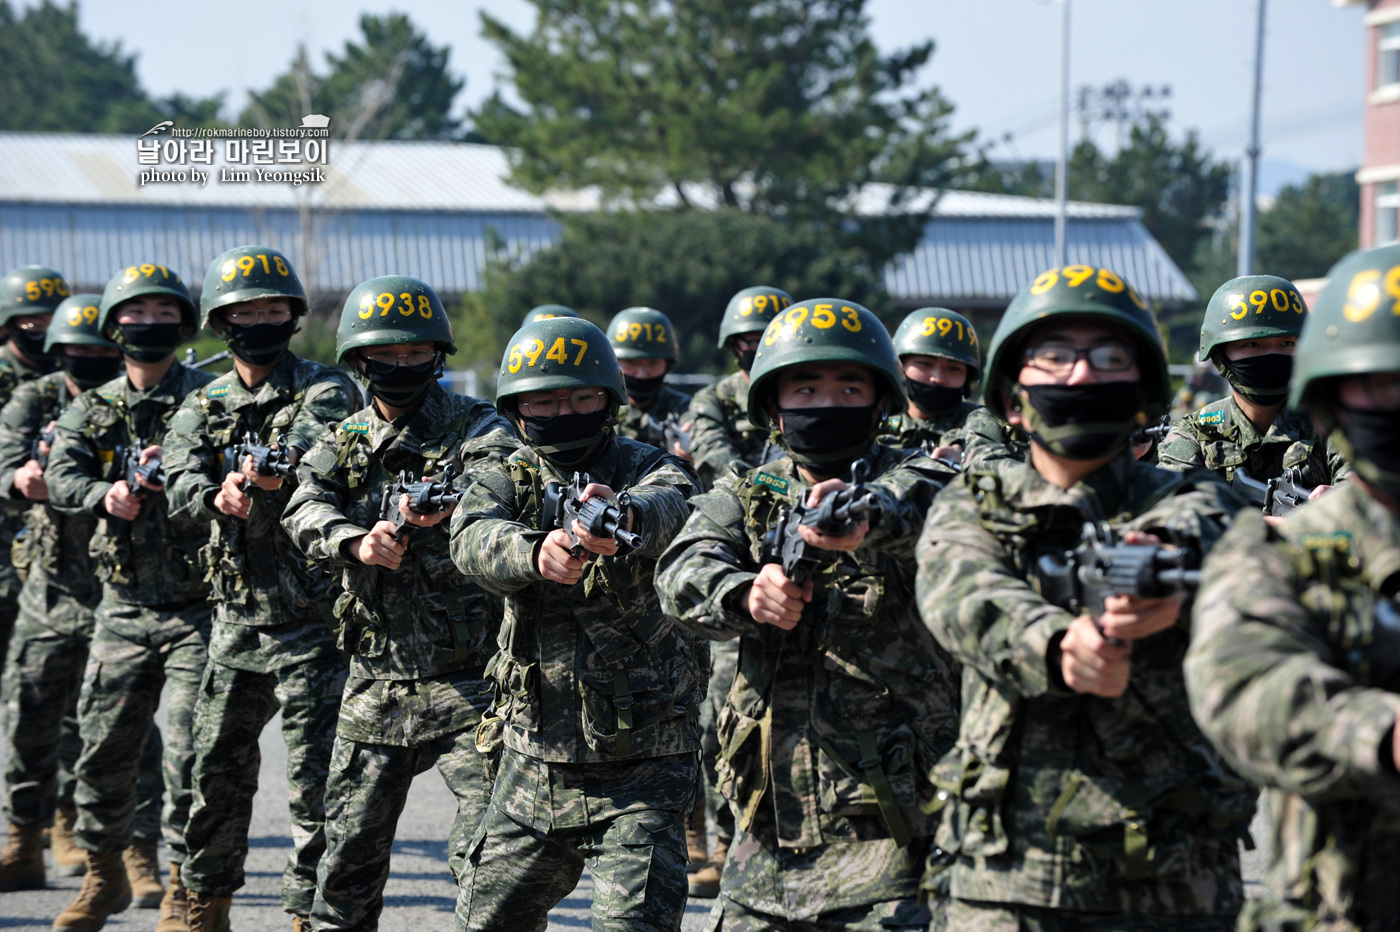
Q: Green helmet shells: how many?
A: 14